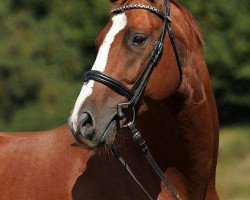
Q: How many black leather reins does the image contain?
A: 2